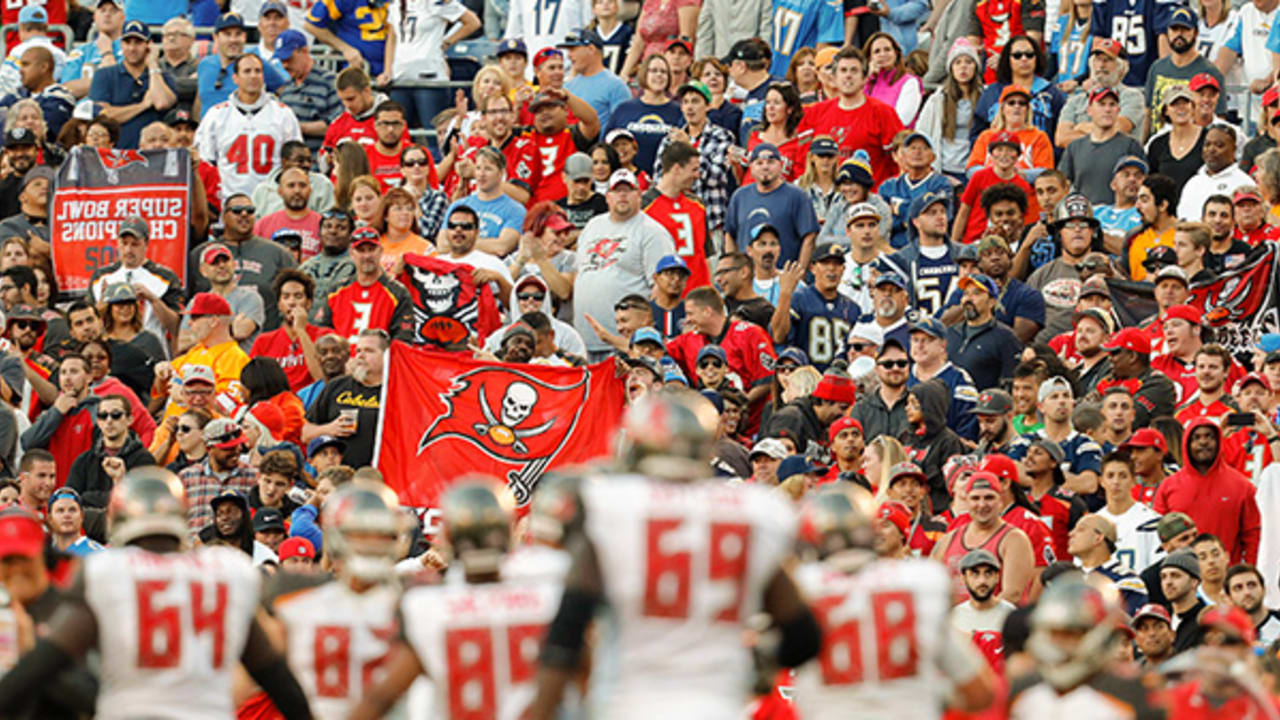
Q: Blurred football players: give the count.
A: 7